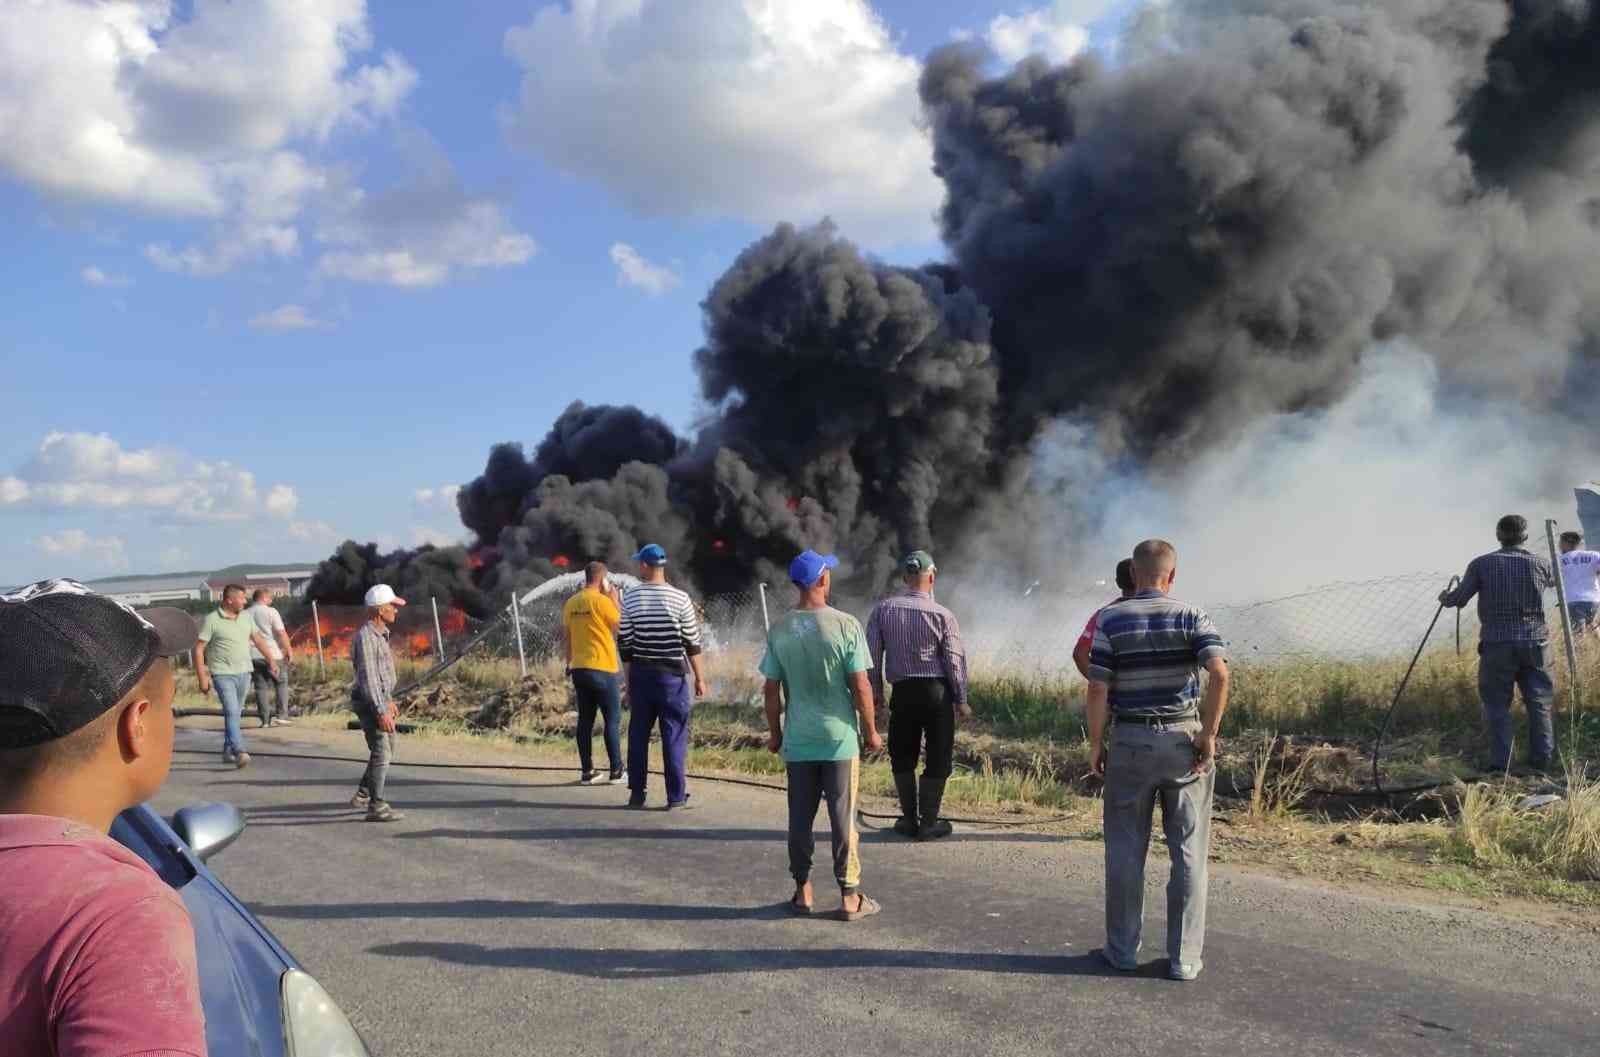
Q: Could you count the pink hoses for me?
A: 0